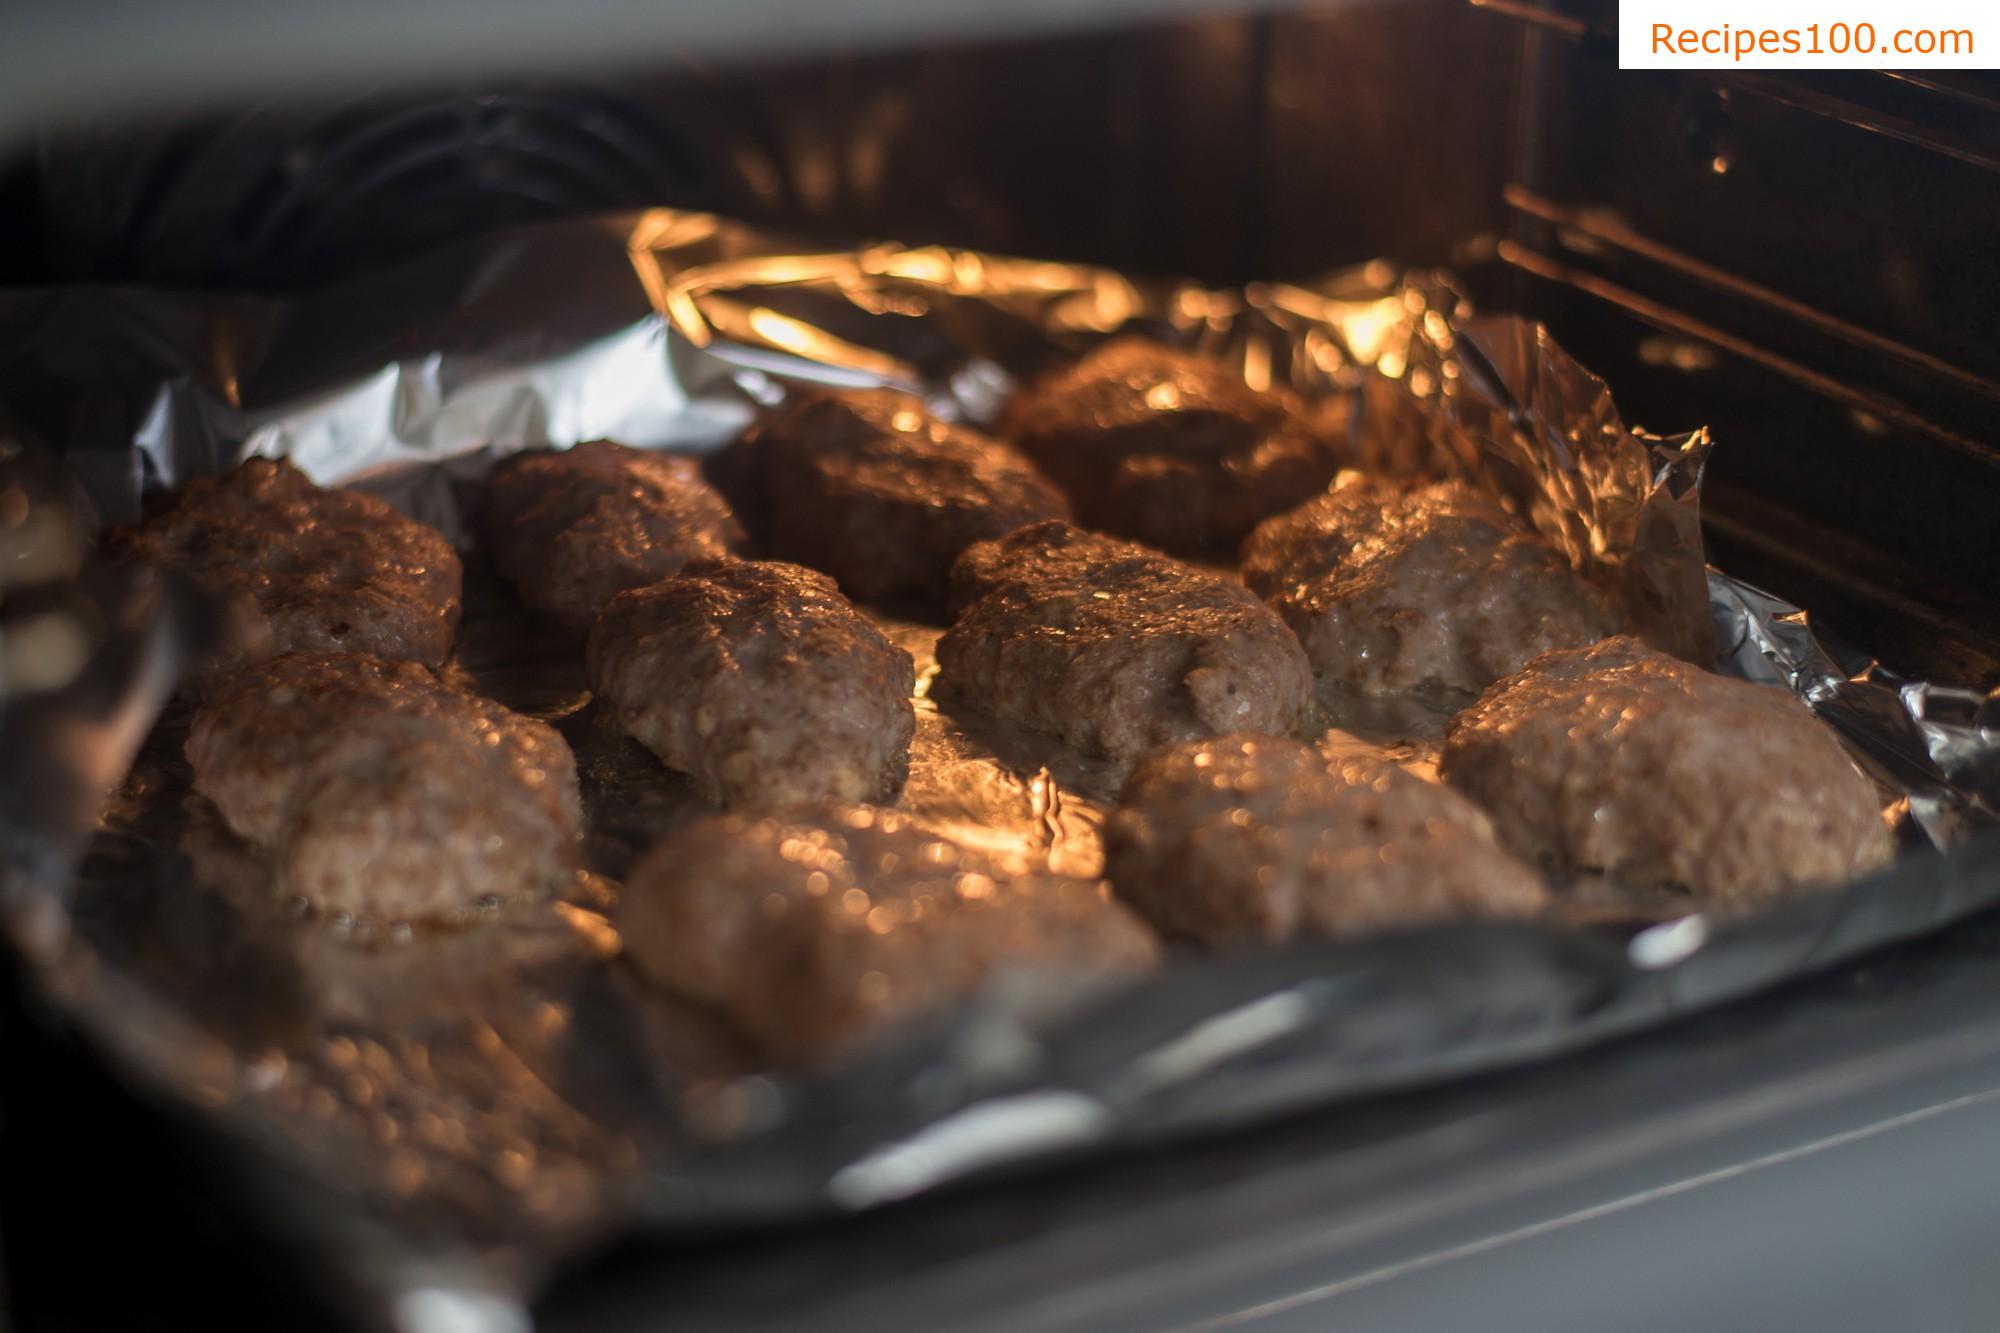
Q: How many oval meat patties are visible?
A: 11